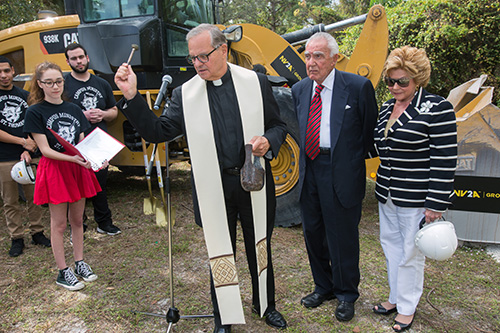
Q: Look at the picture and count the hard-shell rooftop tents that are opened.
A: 0